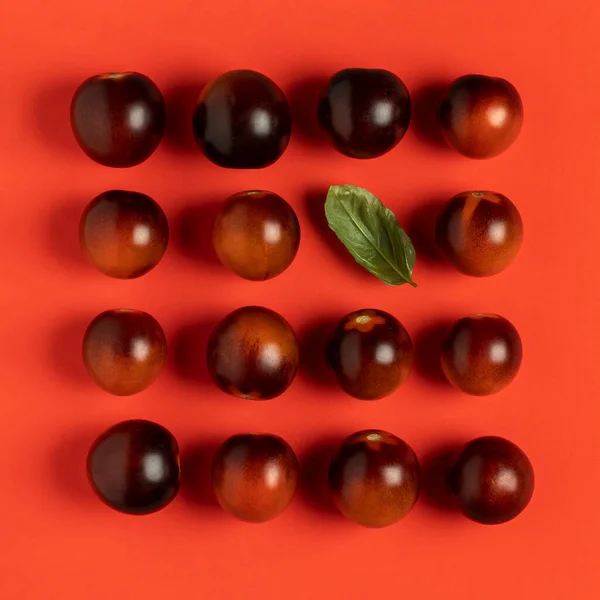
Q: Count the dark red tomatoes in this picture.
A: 15